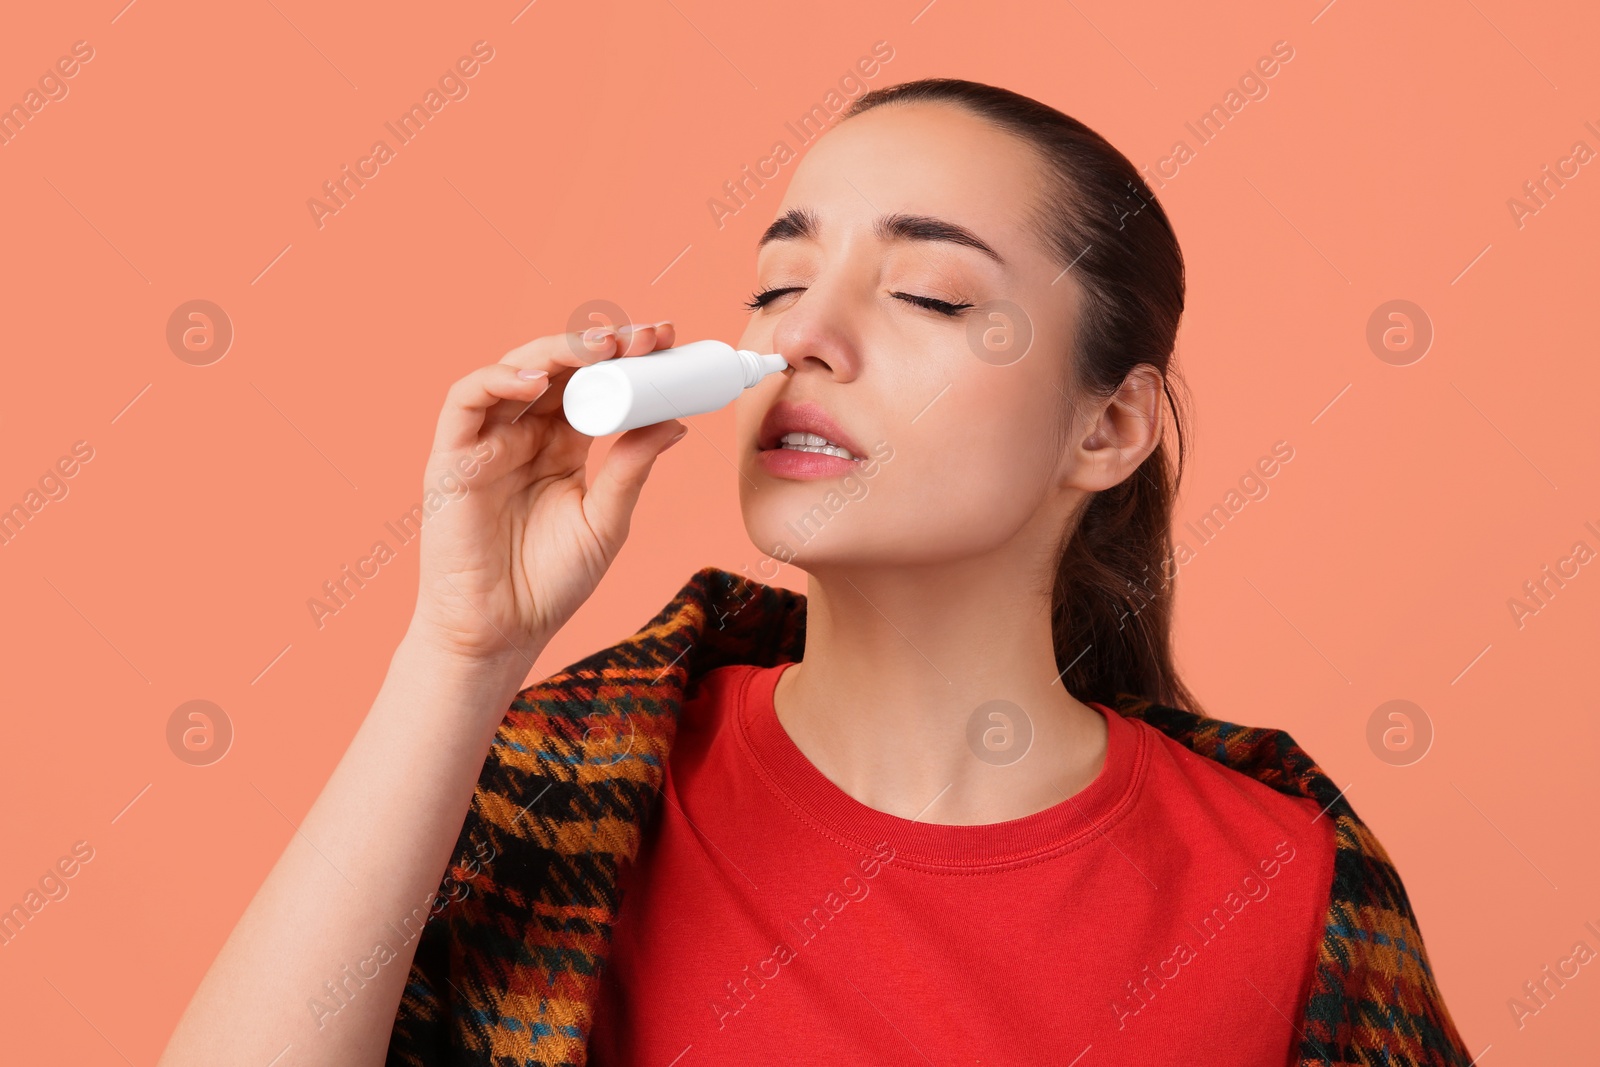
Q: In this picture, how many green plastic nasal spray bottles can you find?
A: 0